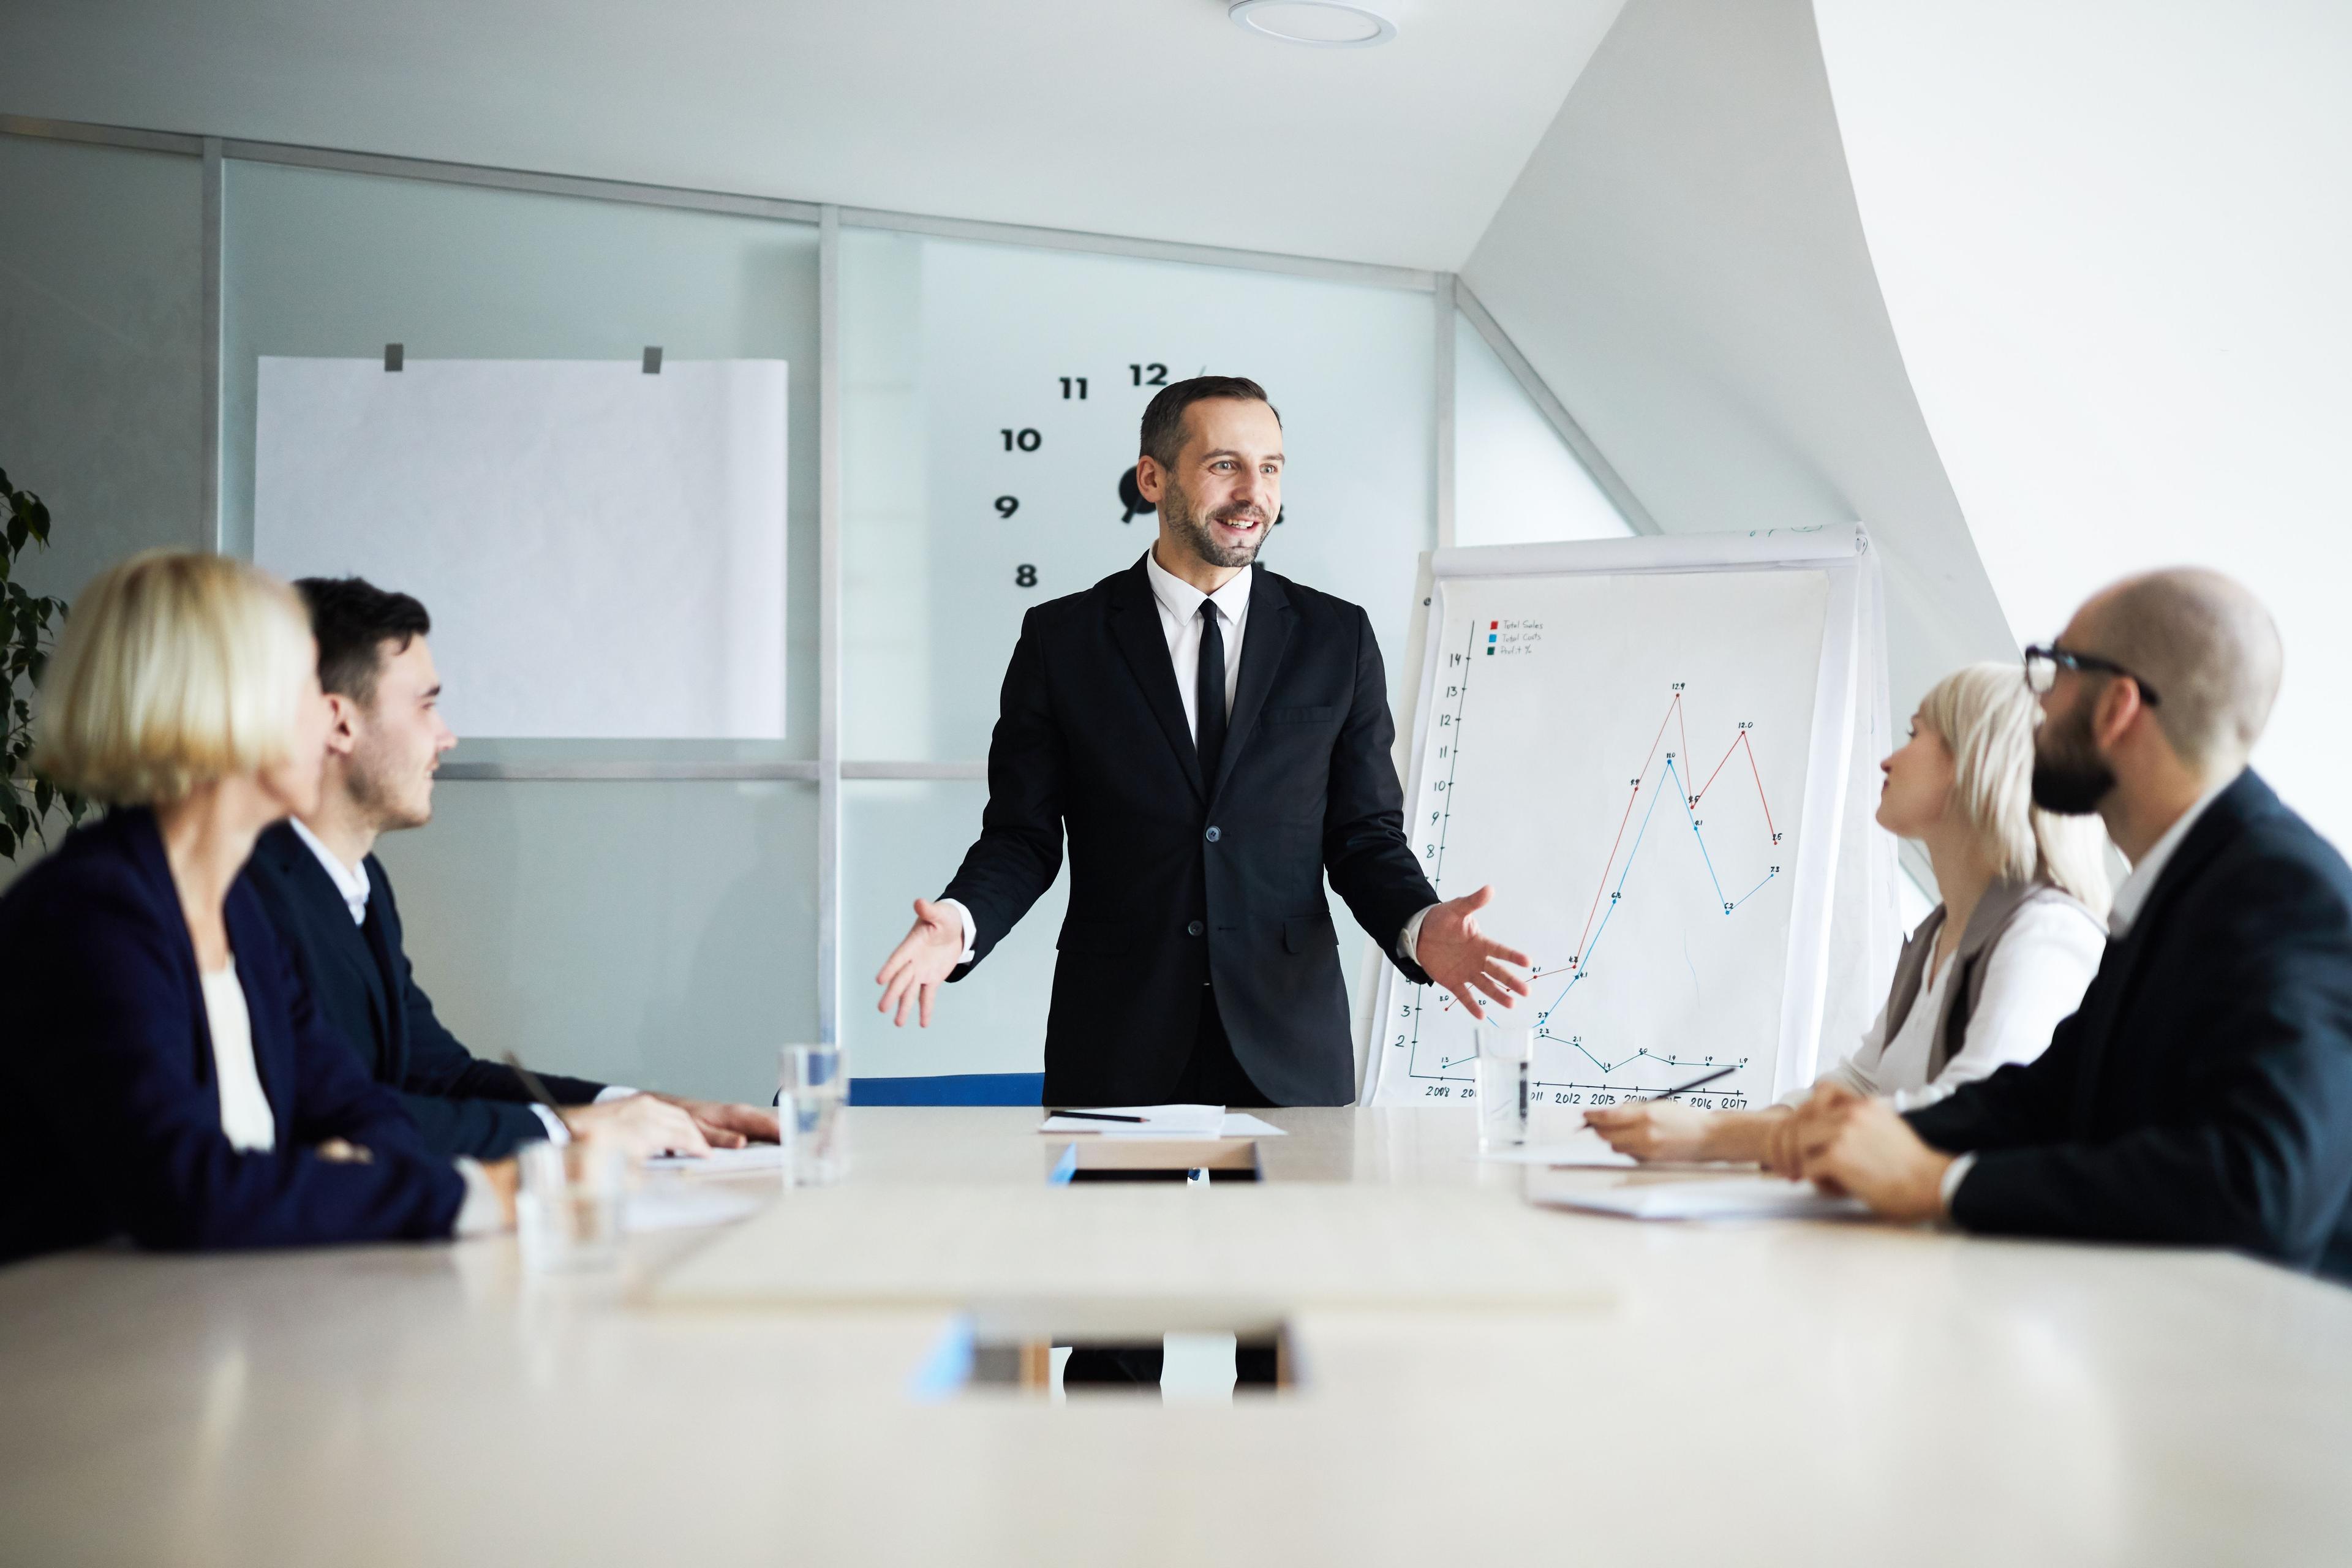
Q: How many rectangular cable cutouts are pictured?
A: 2